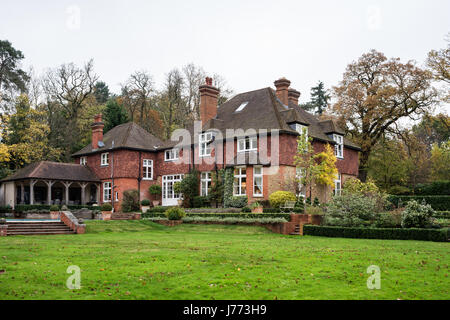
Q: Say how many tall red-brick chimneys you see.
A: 4